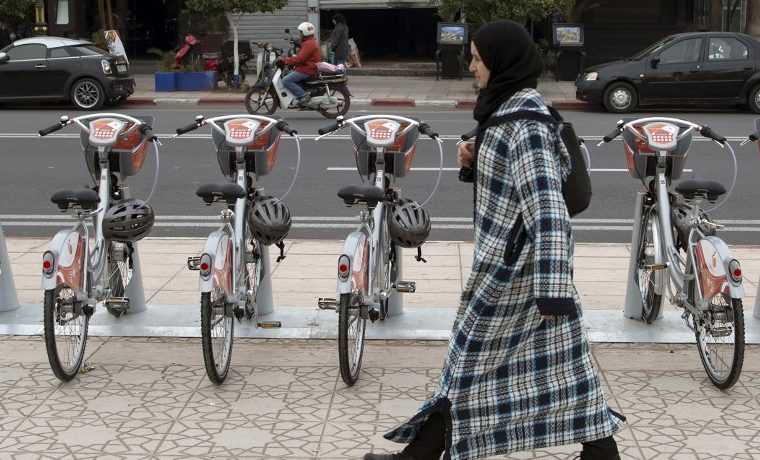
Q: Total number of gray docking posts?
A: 6